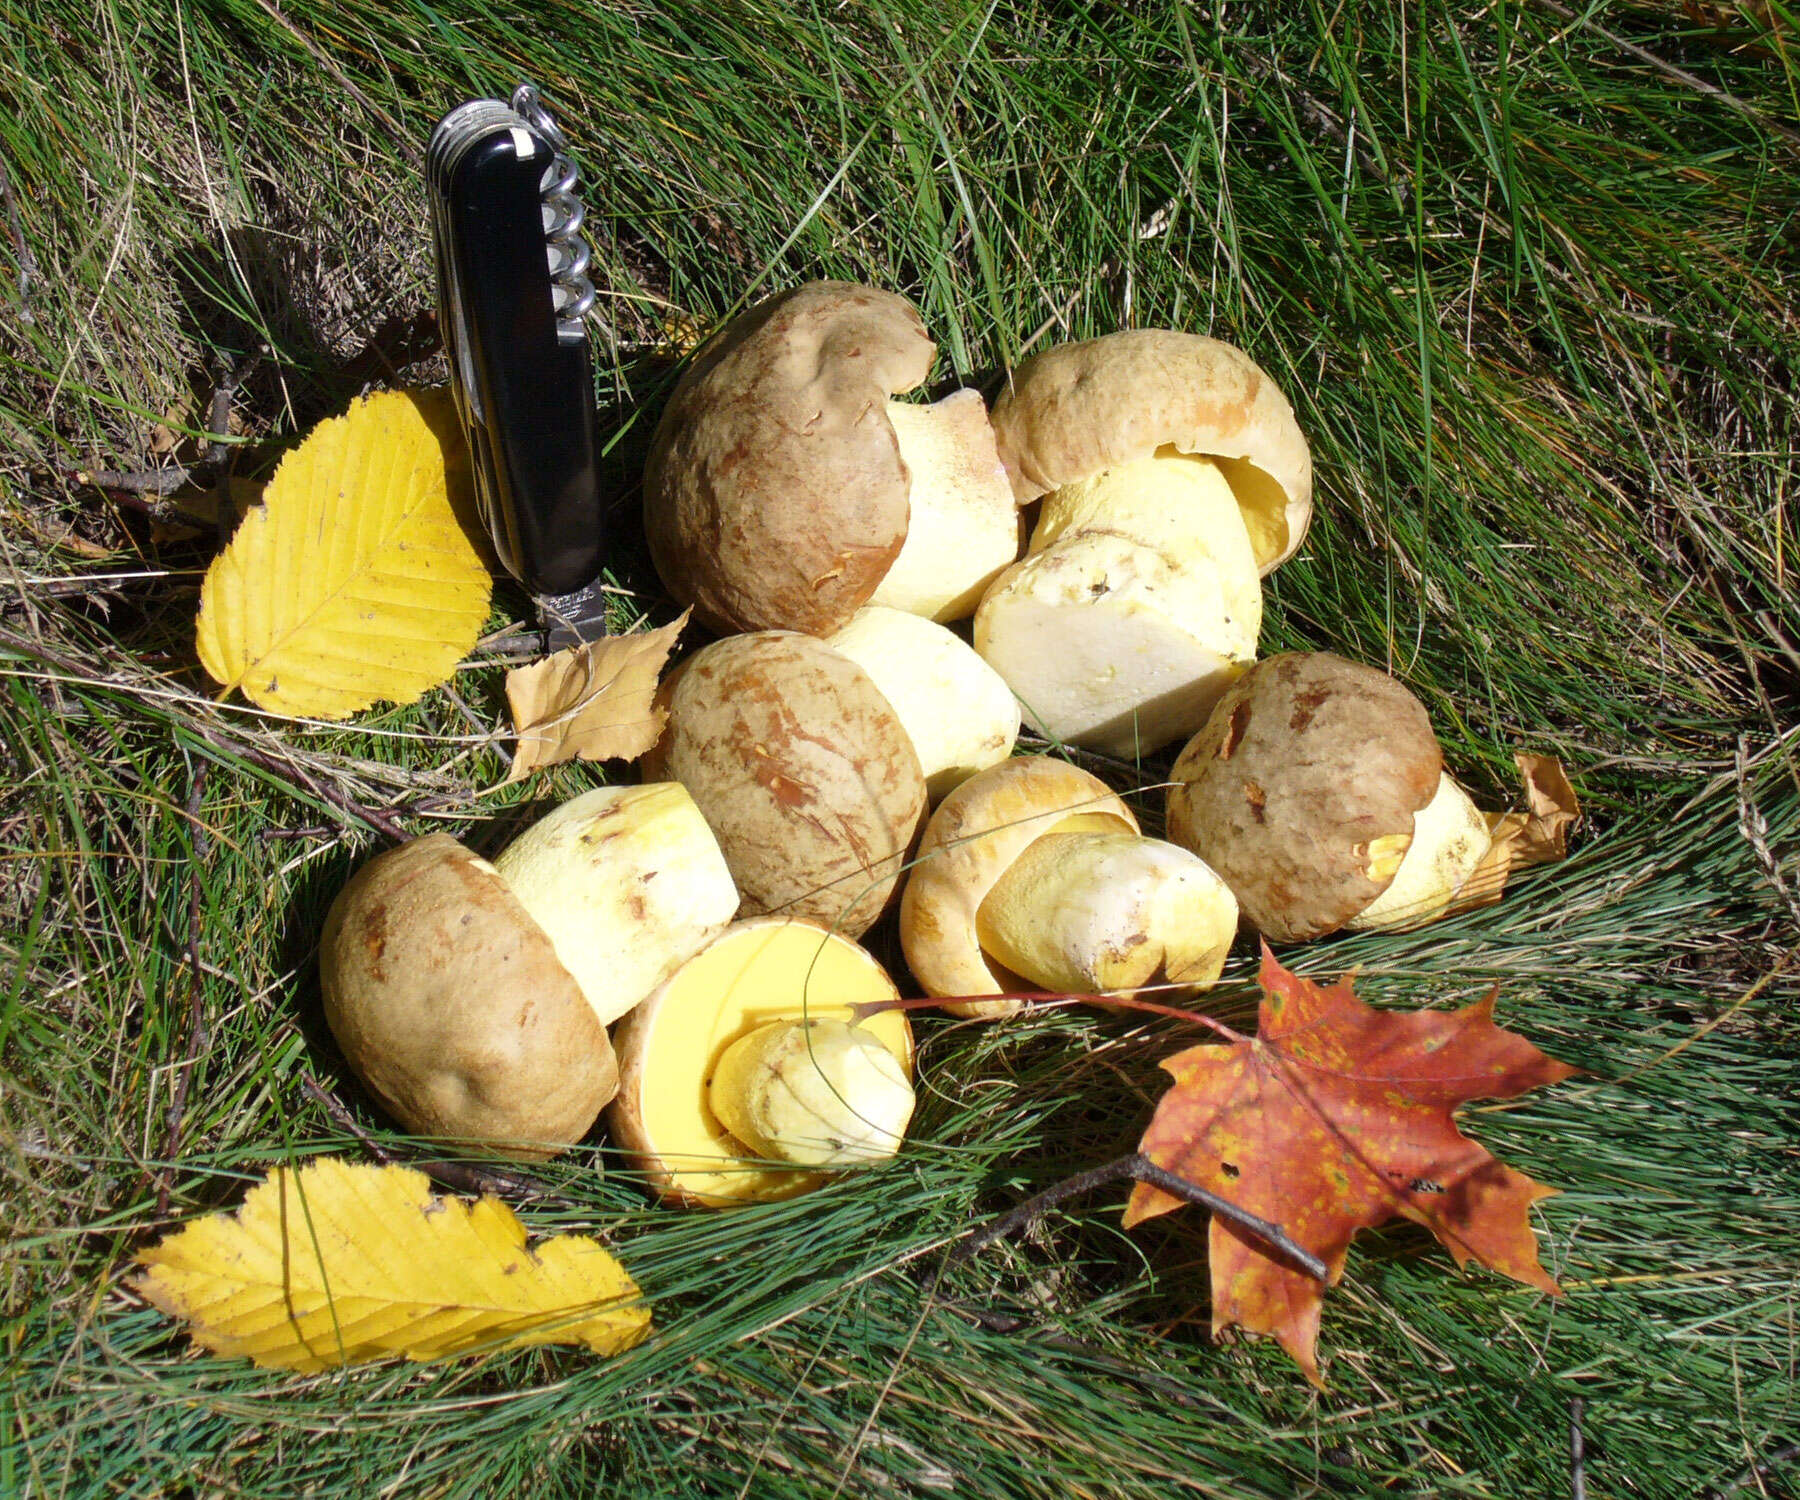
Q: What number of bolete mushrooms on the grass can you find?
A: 7